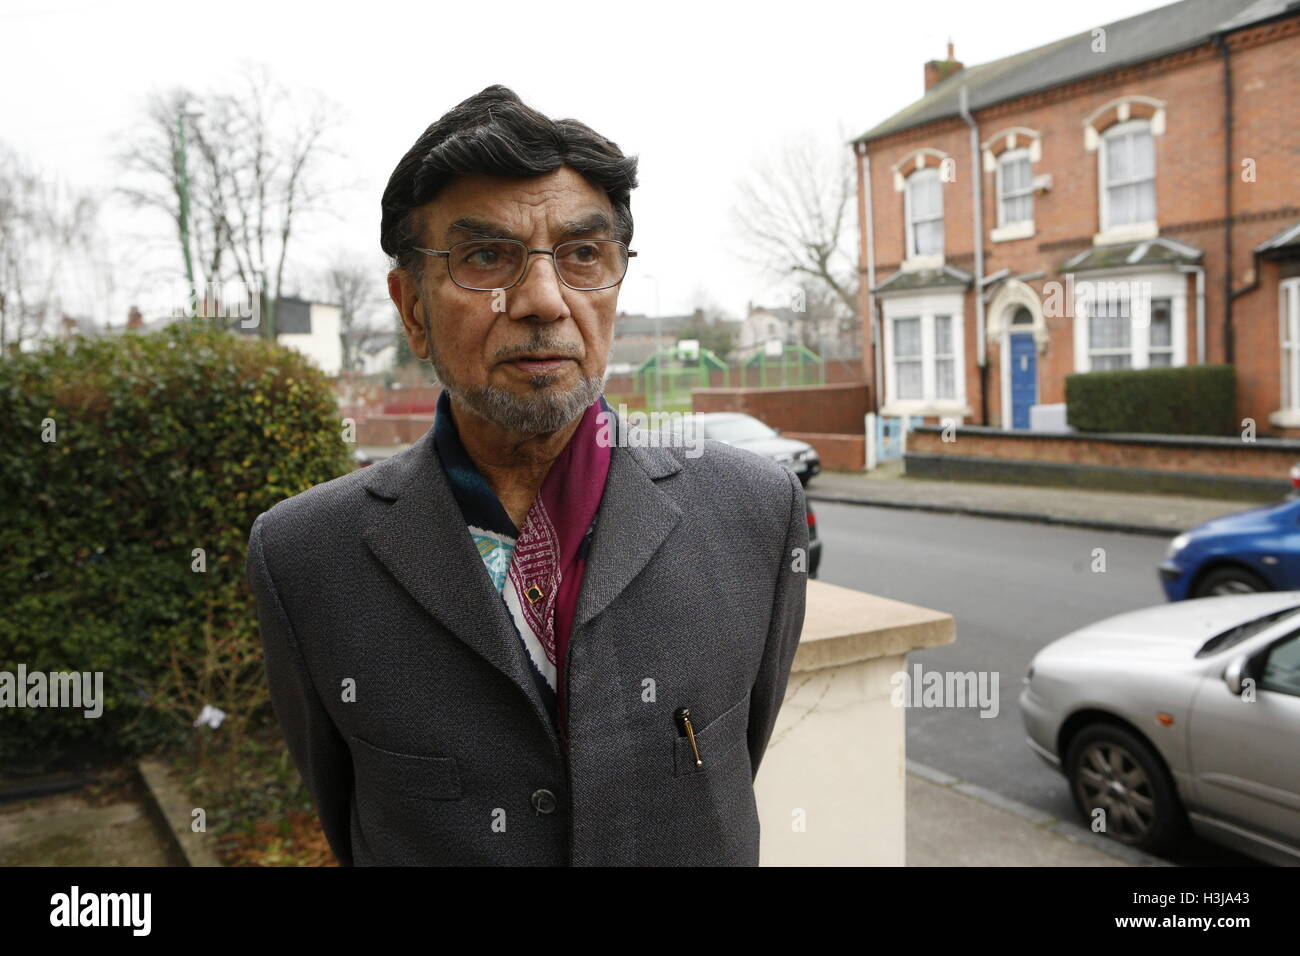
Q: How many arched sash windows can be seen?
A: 3